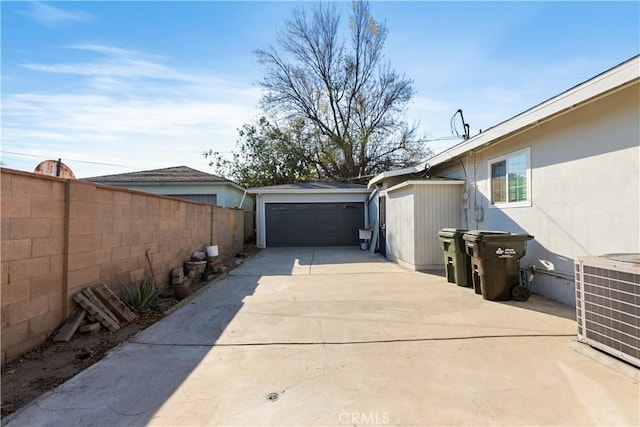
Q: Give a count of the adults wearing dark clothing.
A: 0